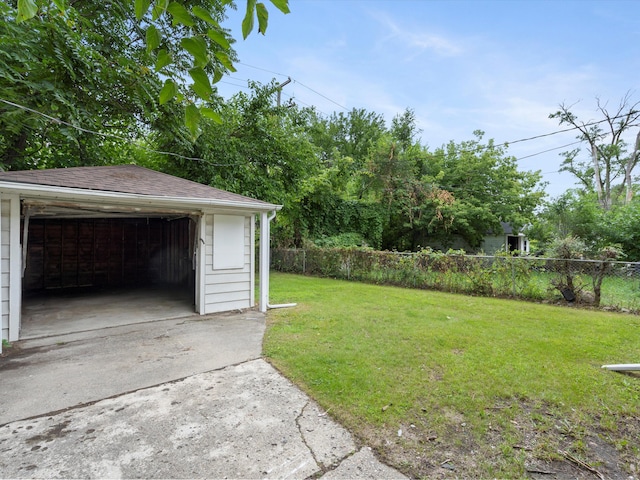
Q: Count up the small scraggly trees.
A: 2